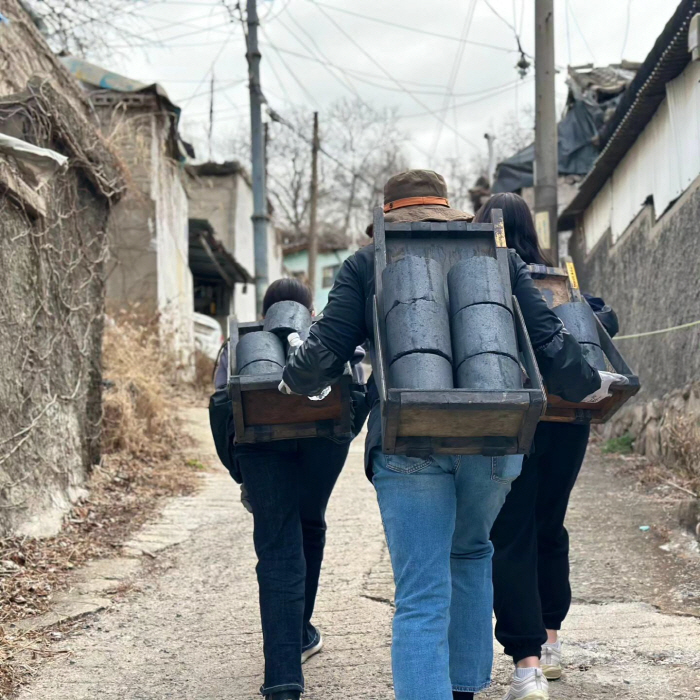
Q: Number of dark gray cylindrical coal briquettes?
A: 11